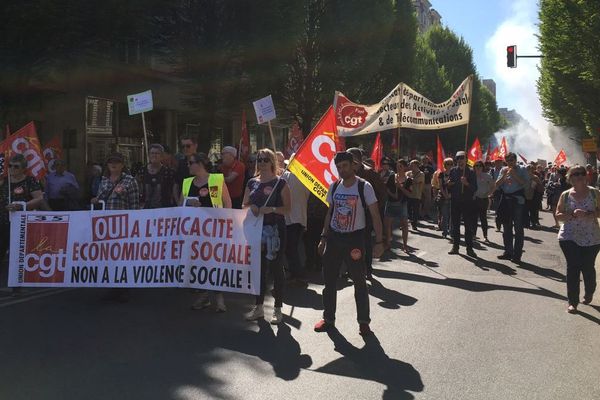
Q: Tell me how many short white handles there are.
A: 3